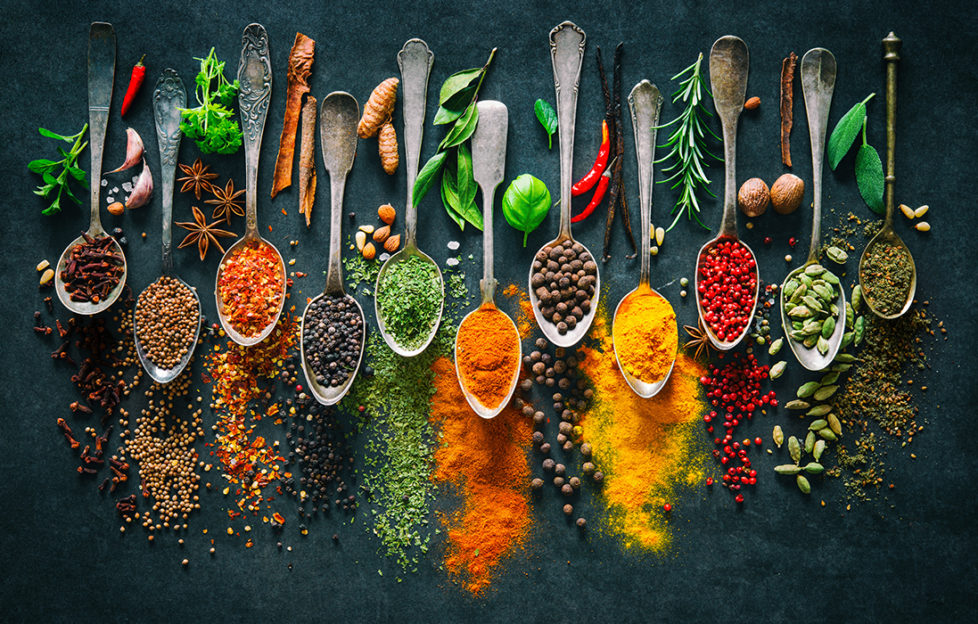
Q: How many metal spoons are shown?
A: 11